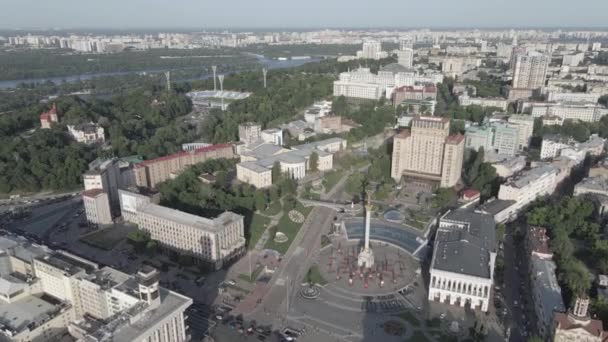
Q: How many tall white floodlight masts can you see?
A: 4